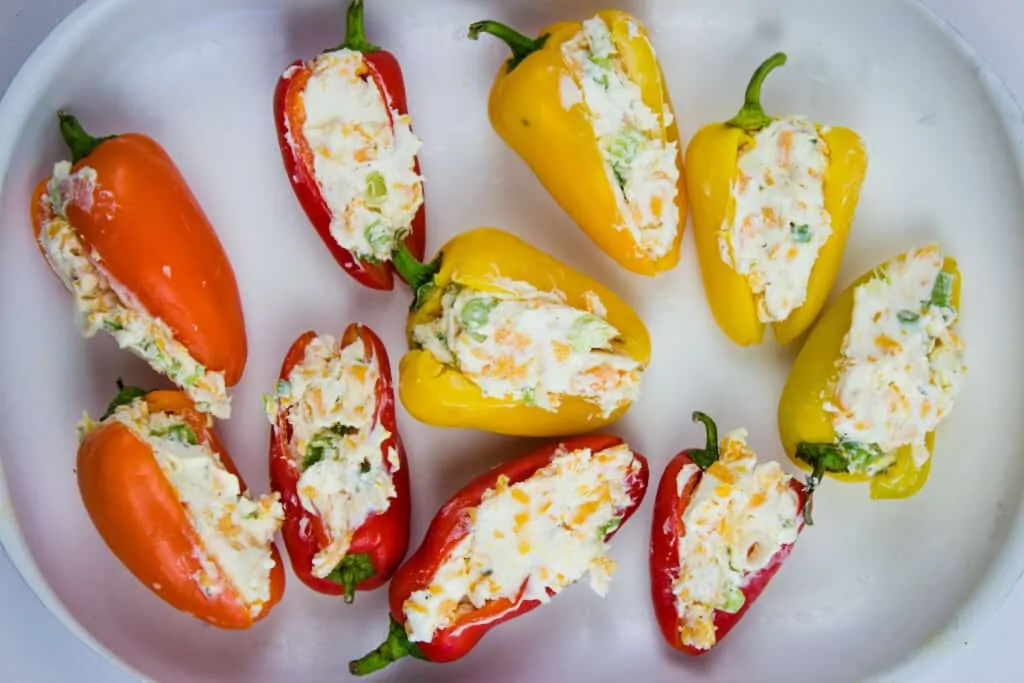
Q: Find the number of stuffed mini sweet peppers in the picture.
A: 10